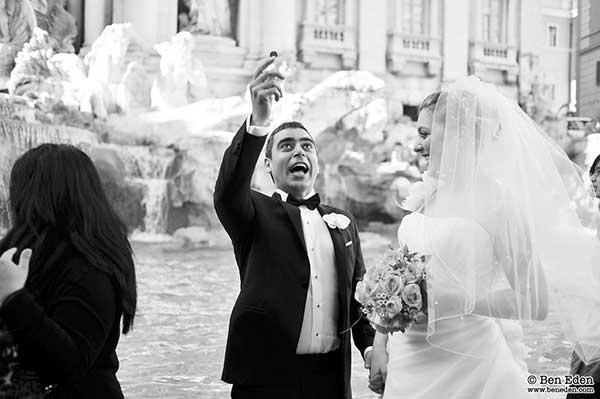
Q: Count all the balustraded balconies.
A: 3